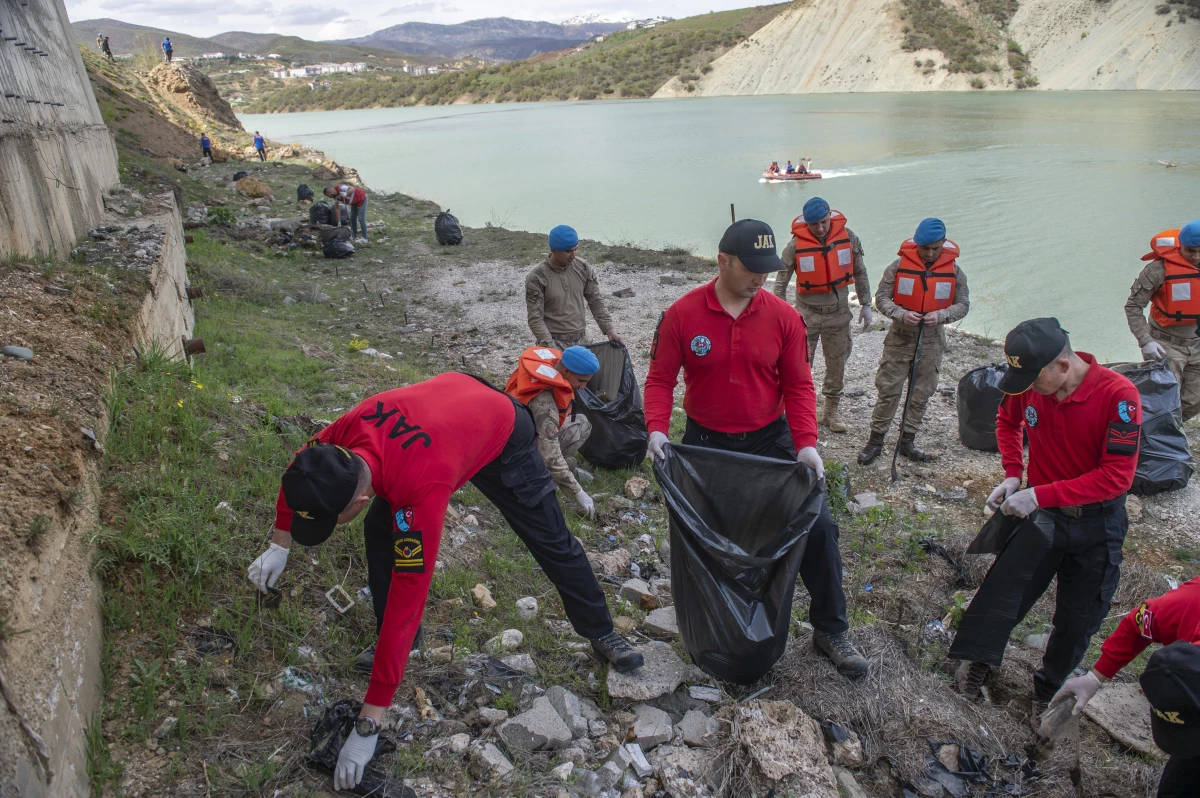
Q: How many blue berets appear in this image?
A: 5